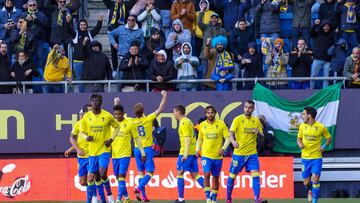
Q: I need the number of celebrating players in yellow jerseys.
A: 8